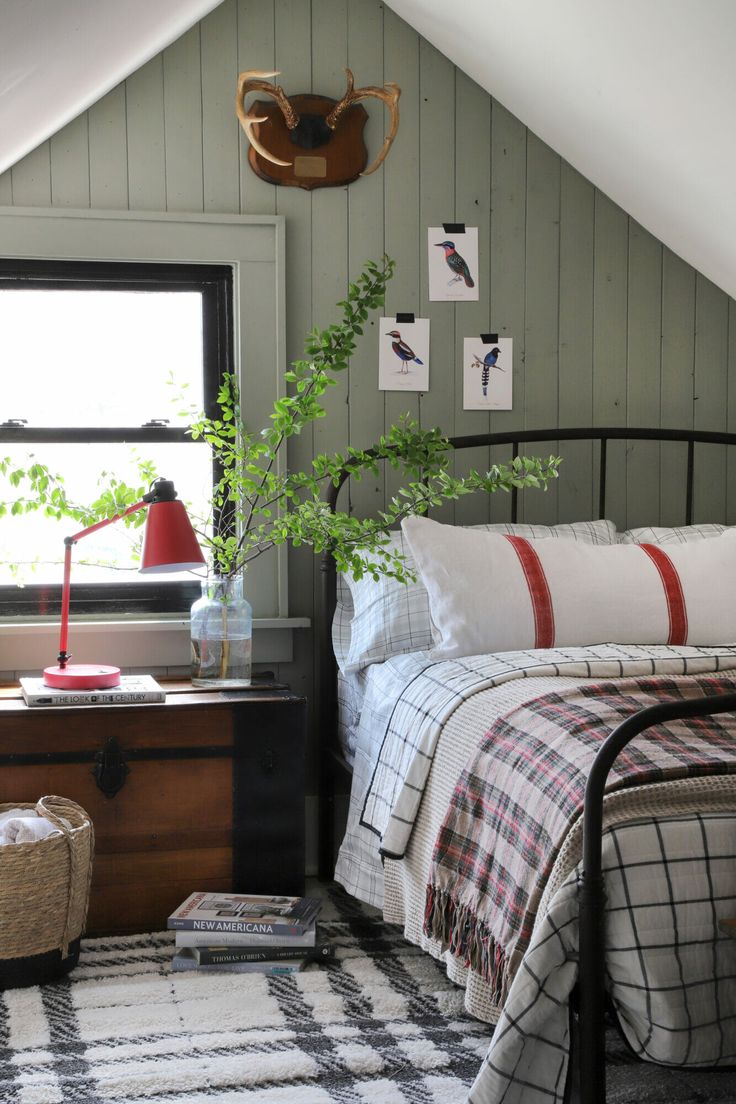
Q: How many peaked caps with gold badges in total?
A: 0